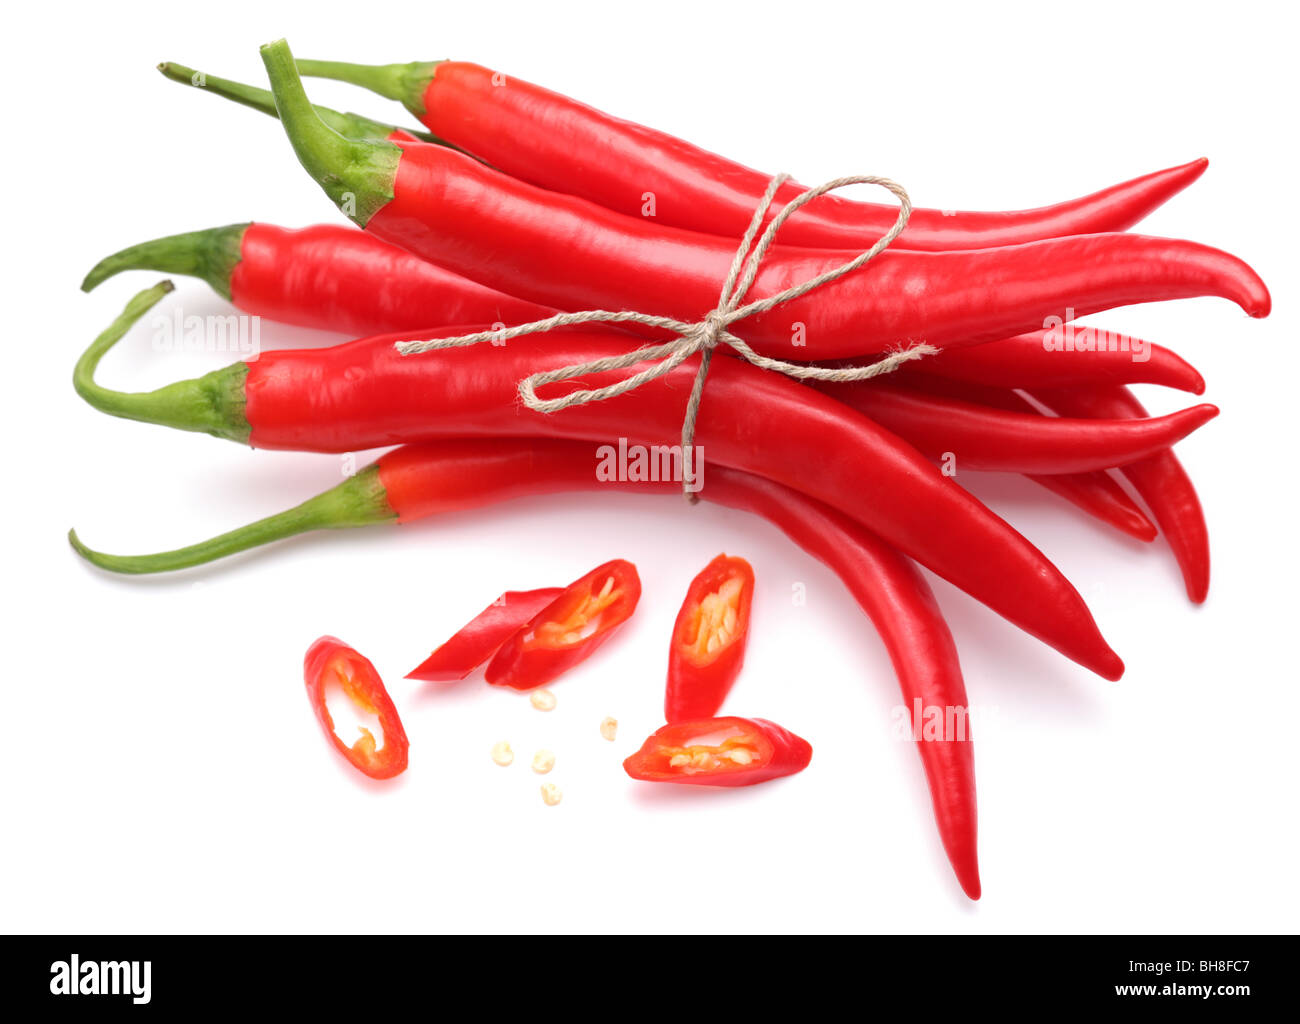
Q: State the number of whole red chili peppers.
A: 8